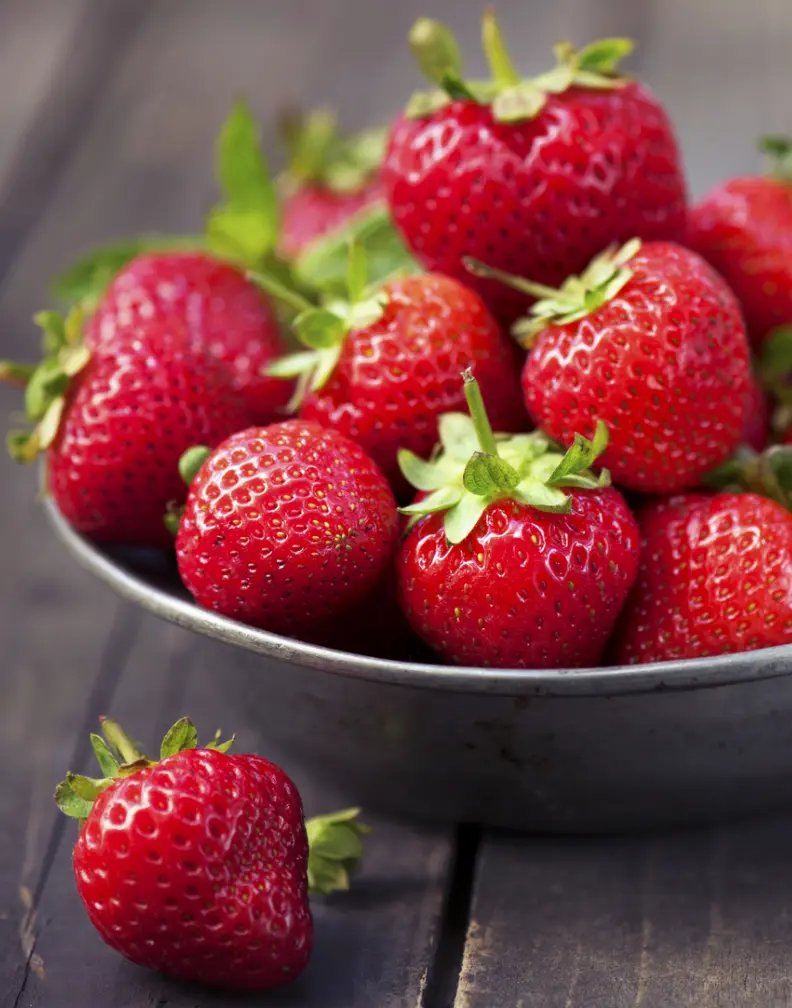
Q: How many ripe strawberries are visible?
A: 11